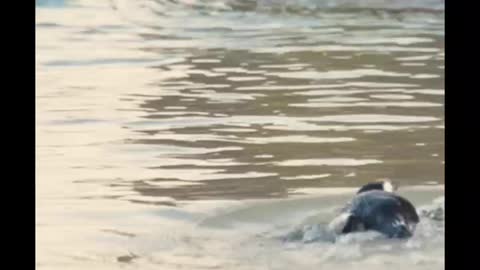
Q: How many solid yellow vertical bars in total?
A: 0